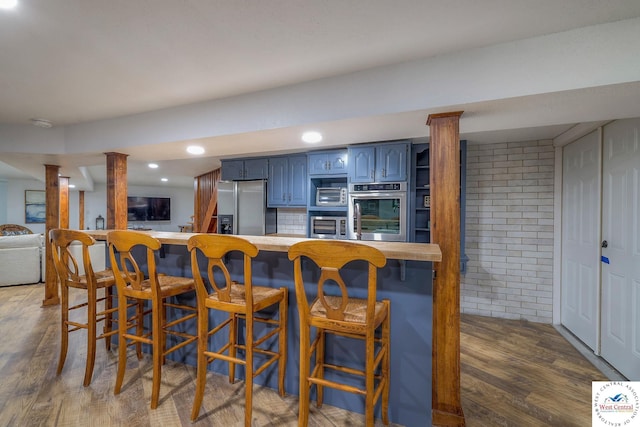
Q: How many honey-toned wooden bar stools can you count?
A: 4